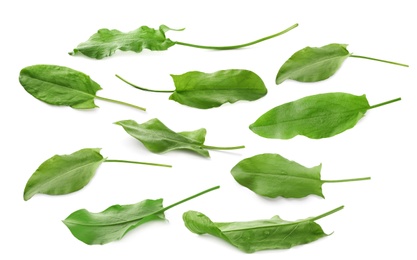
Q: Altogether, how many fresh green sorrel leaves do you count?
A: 10